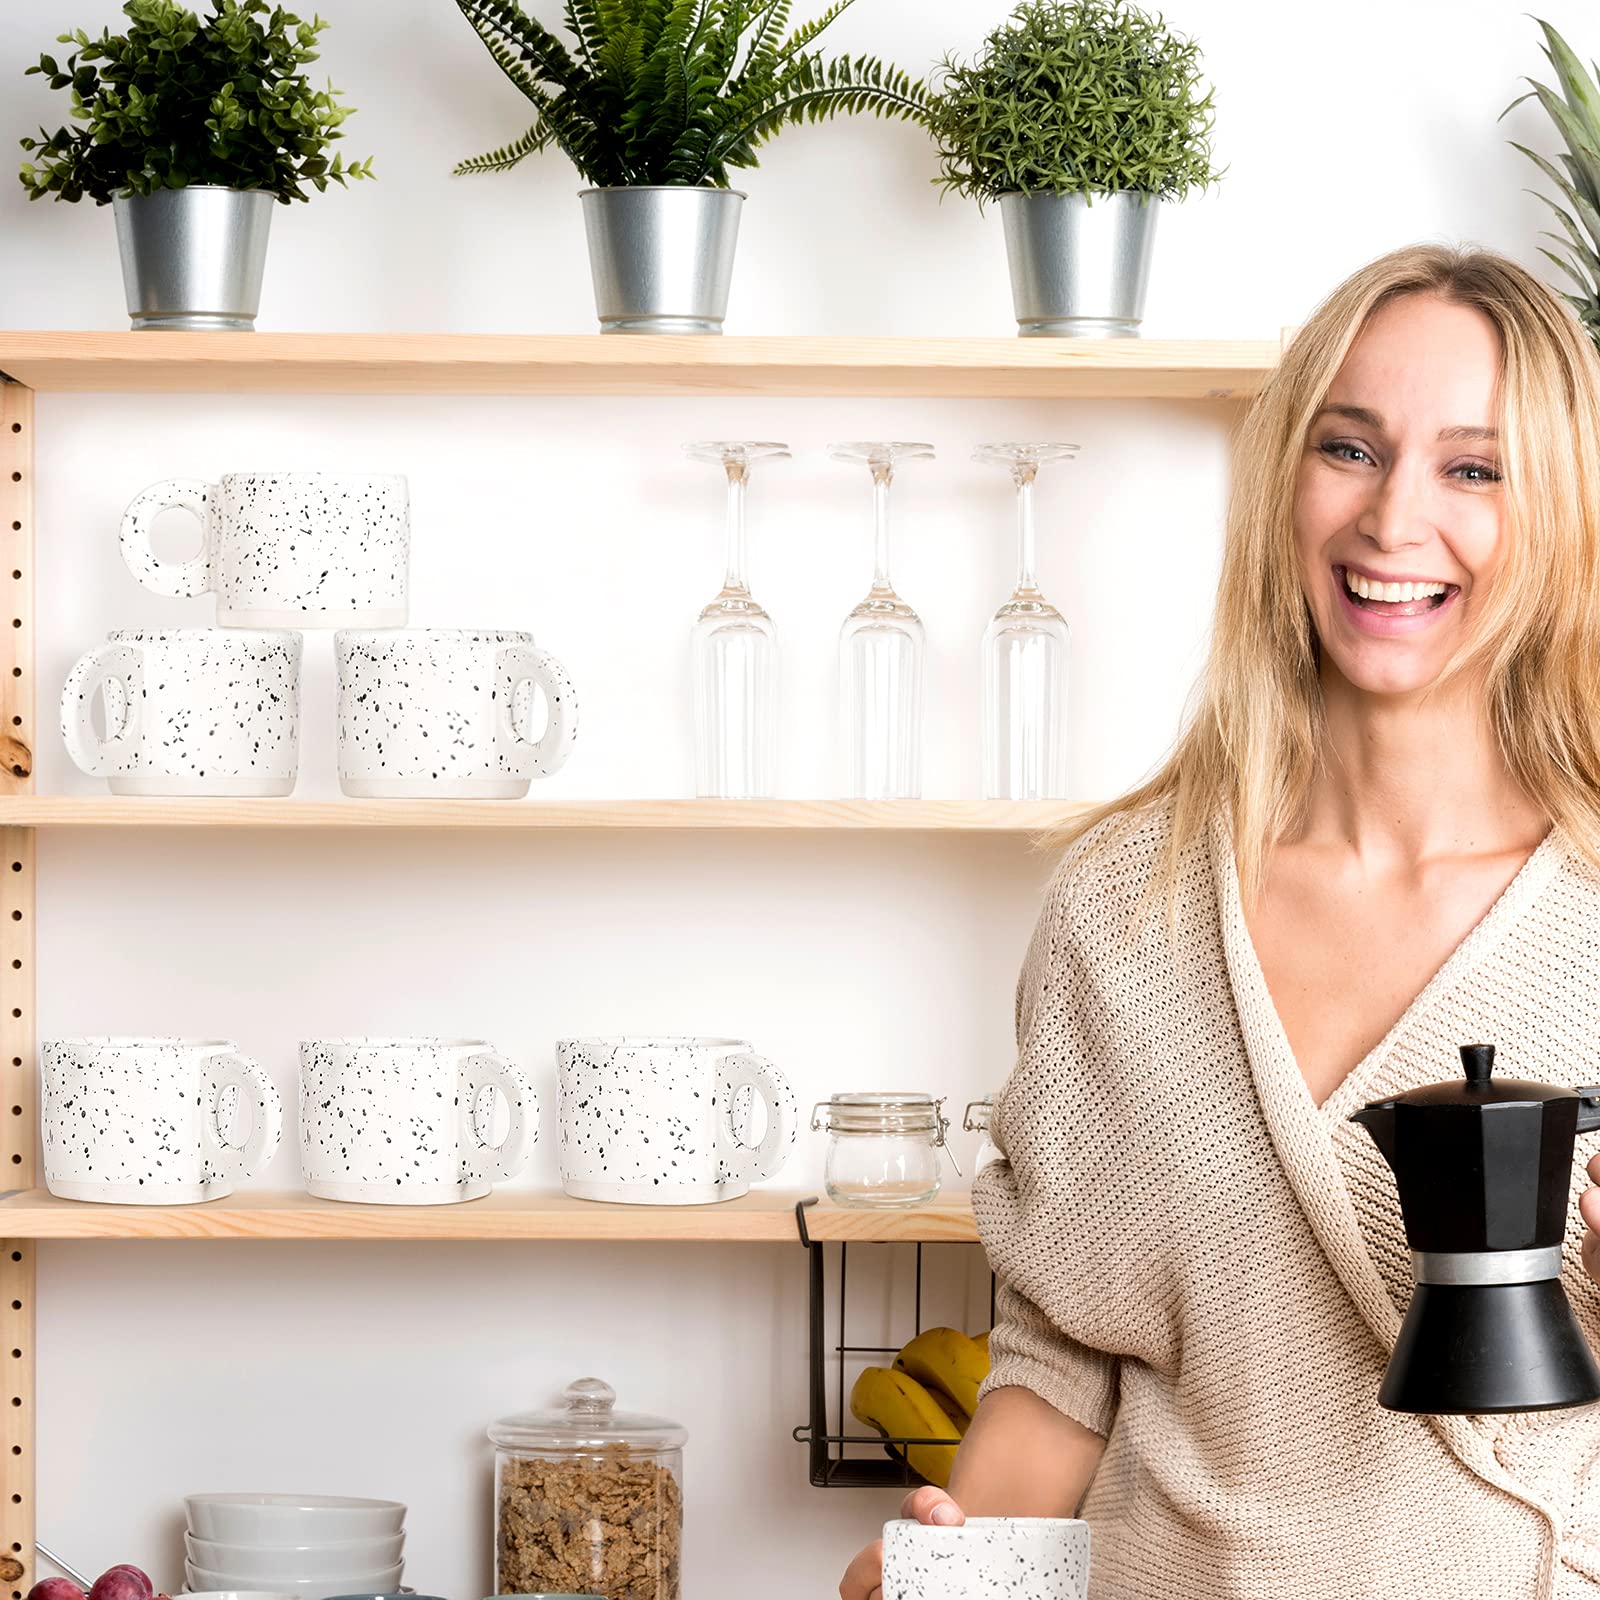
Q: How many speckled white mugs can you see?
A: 7